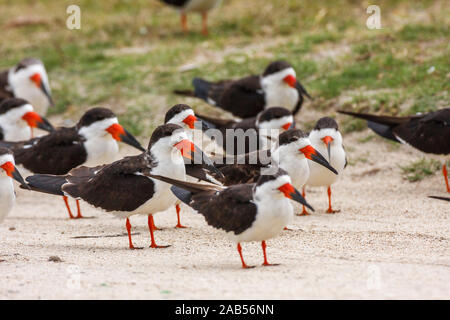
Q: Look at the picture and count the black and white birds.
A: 13